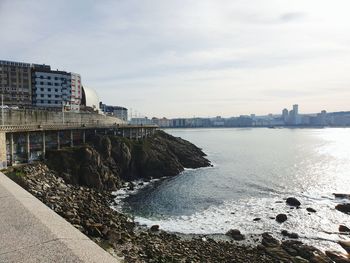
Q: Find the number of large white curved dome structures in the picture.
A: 1